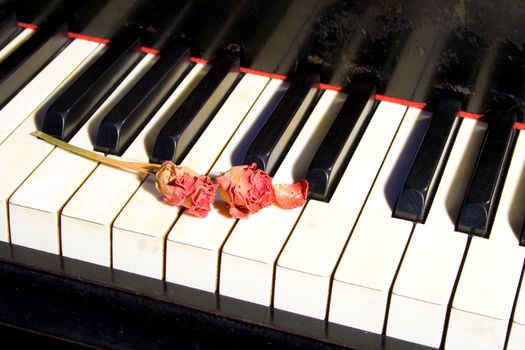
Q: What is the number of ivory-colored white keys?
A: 13